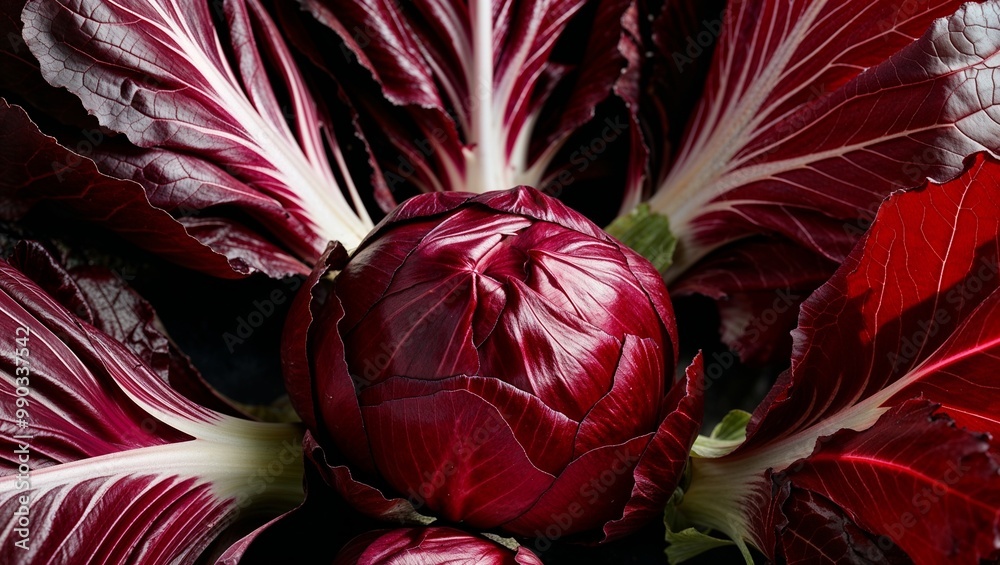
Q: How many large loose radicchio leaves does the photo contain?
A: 5